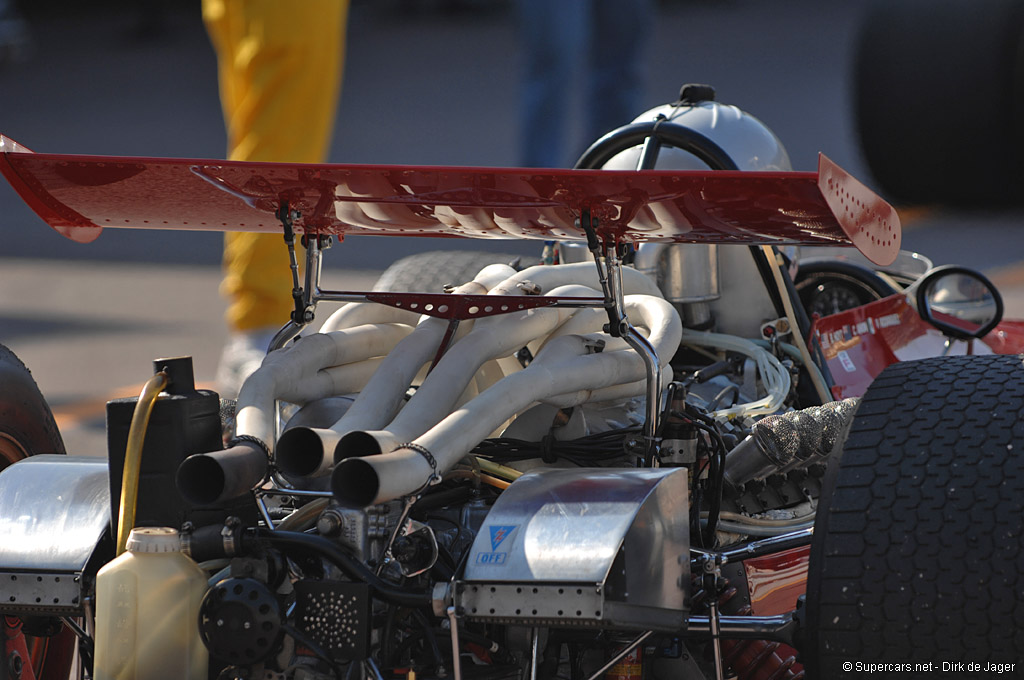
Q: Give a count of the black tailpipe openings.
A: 4